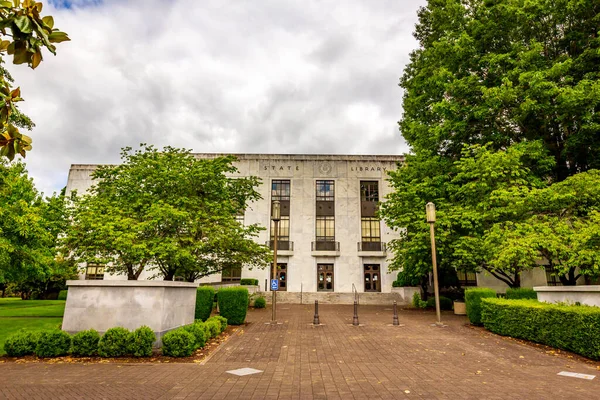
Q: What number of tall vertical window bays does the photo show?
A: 3